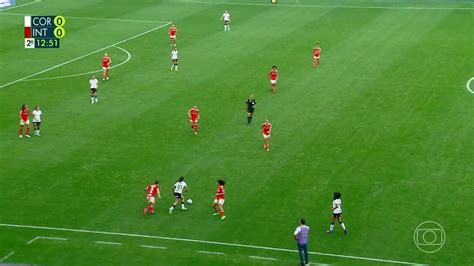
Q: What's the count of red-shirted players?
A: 9